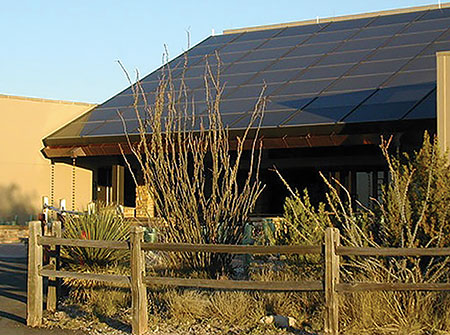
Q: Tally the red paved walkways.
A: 0